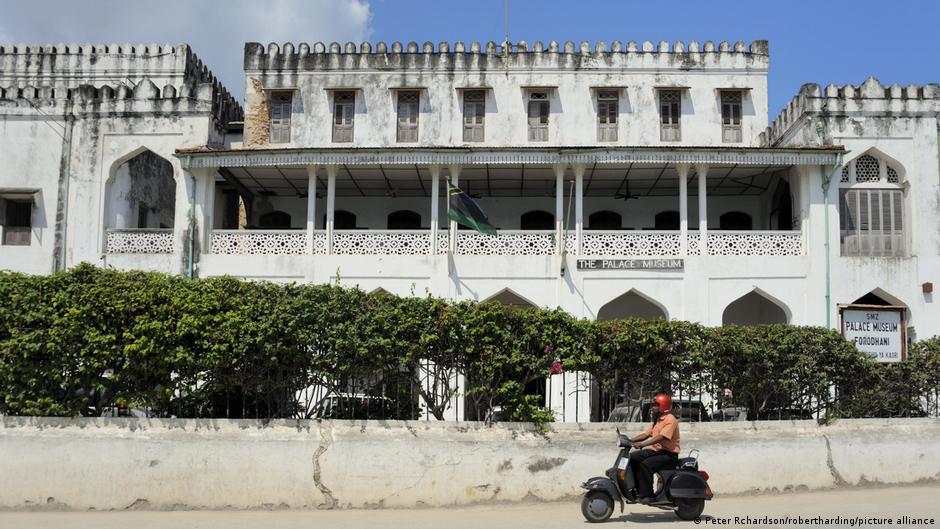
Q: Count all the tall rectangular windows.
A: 8